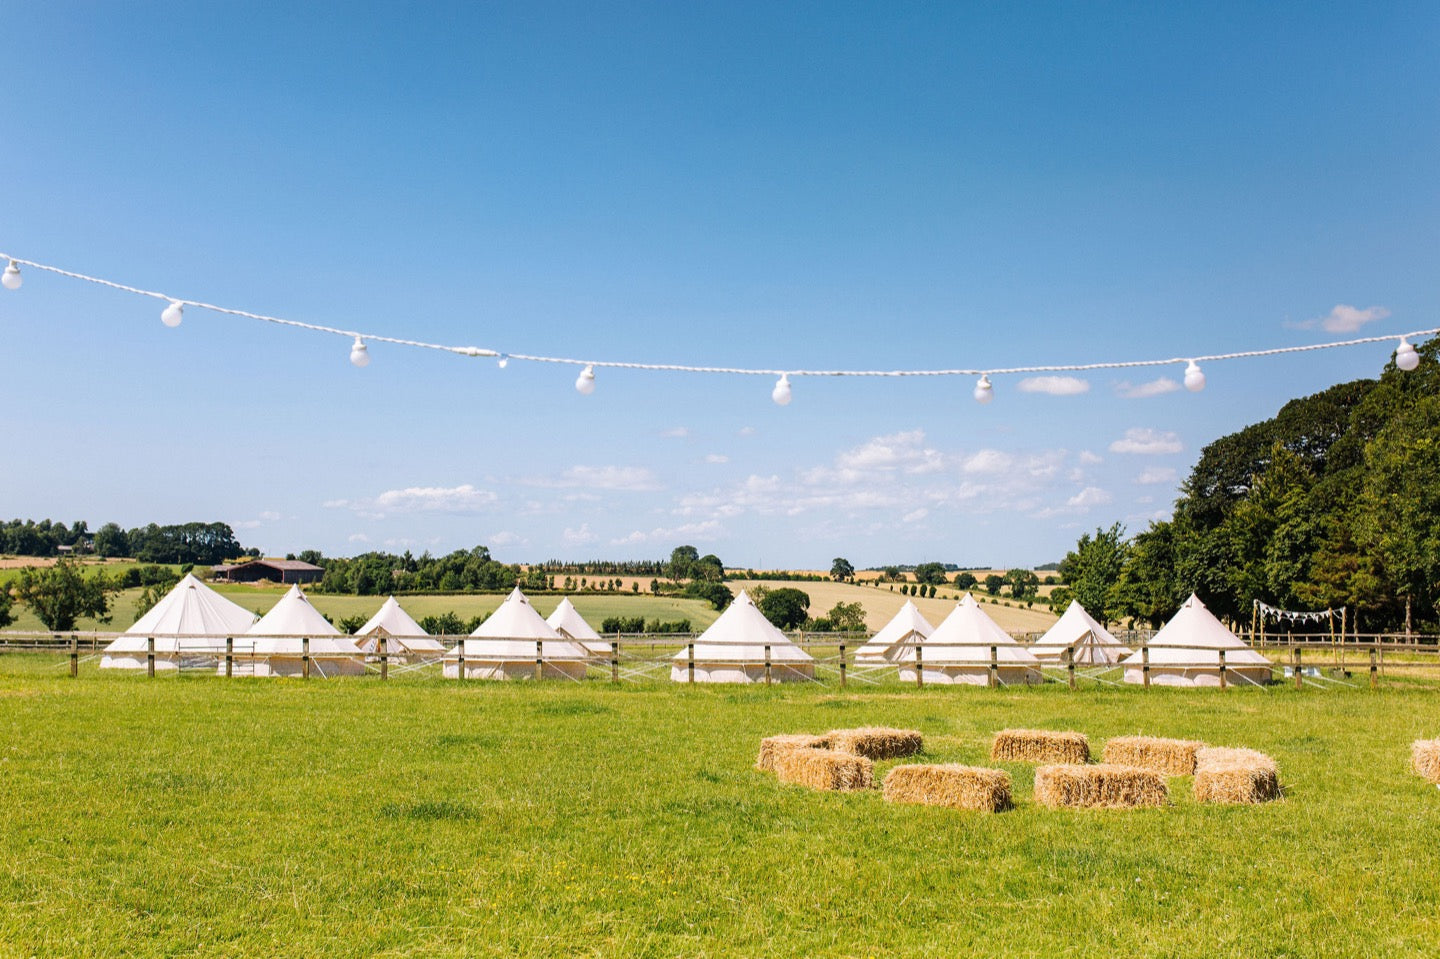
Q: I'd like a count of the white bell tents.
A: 10